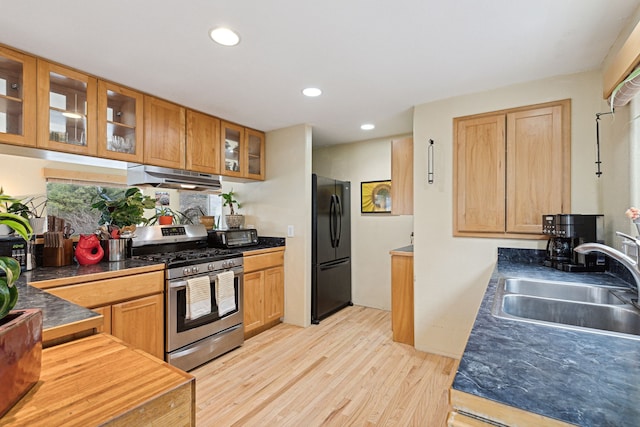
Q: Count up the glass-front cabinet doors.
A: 5